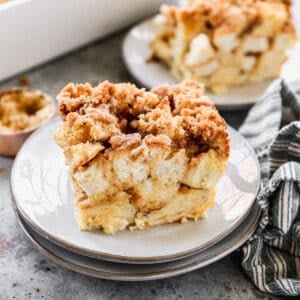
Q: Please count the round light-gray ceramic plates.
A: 3